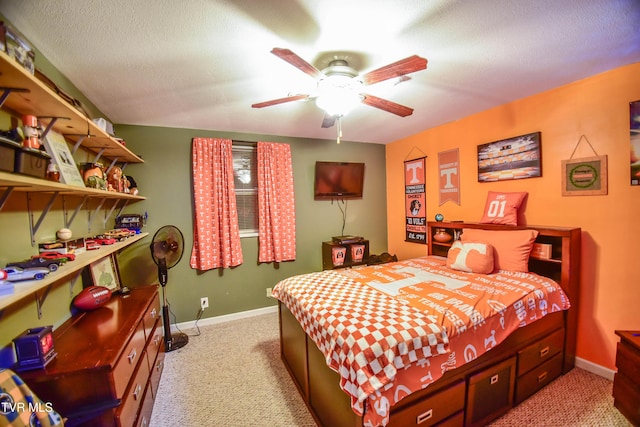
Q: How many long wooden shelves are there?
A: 3